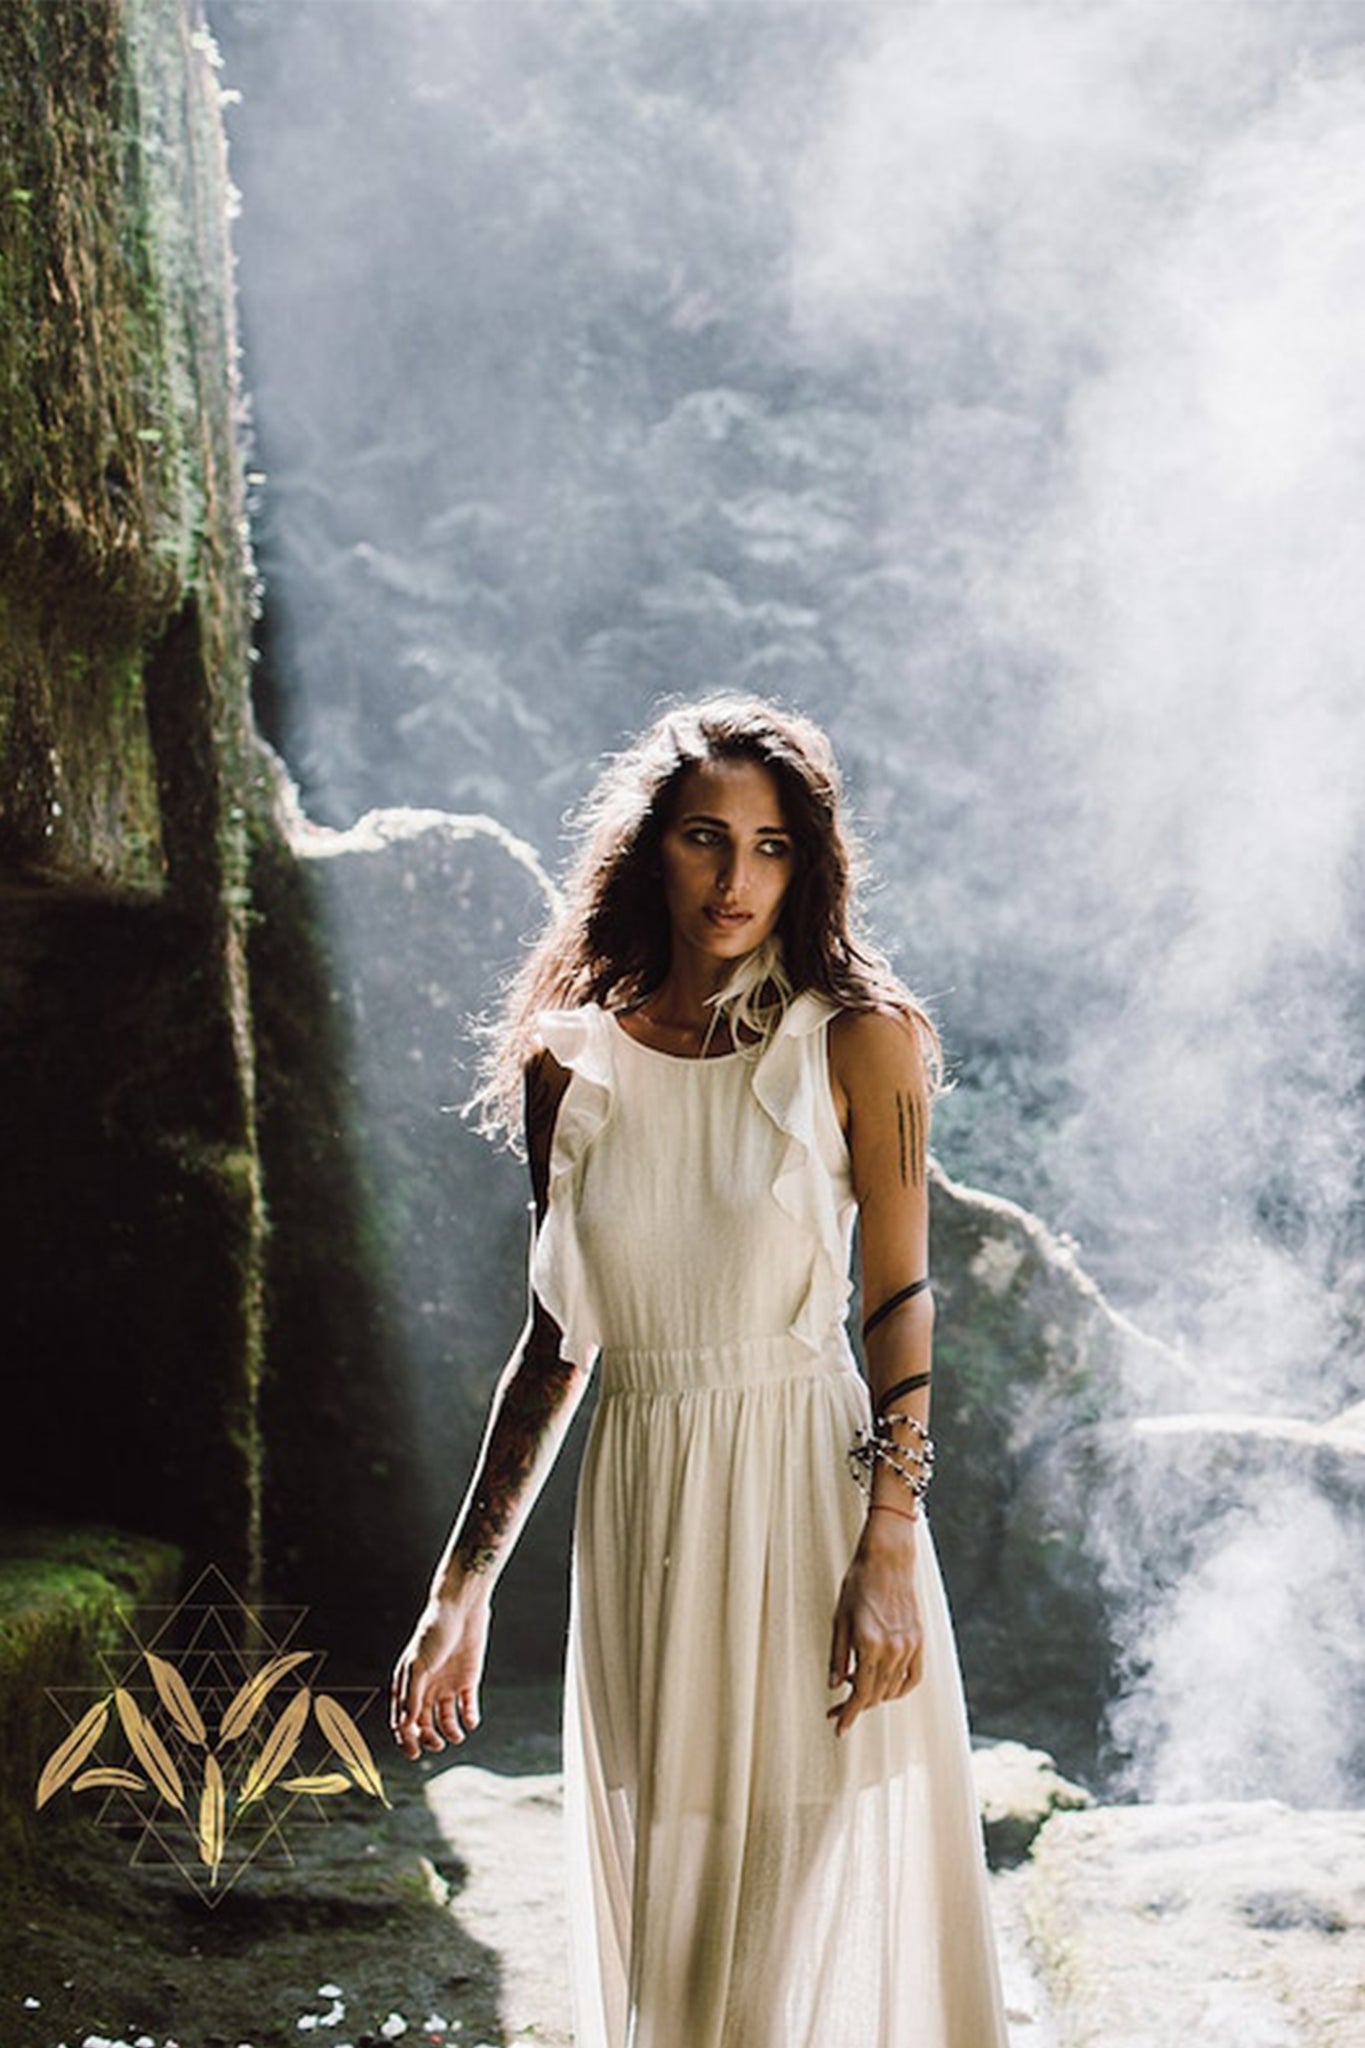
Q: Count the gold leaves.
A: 9